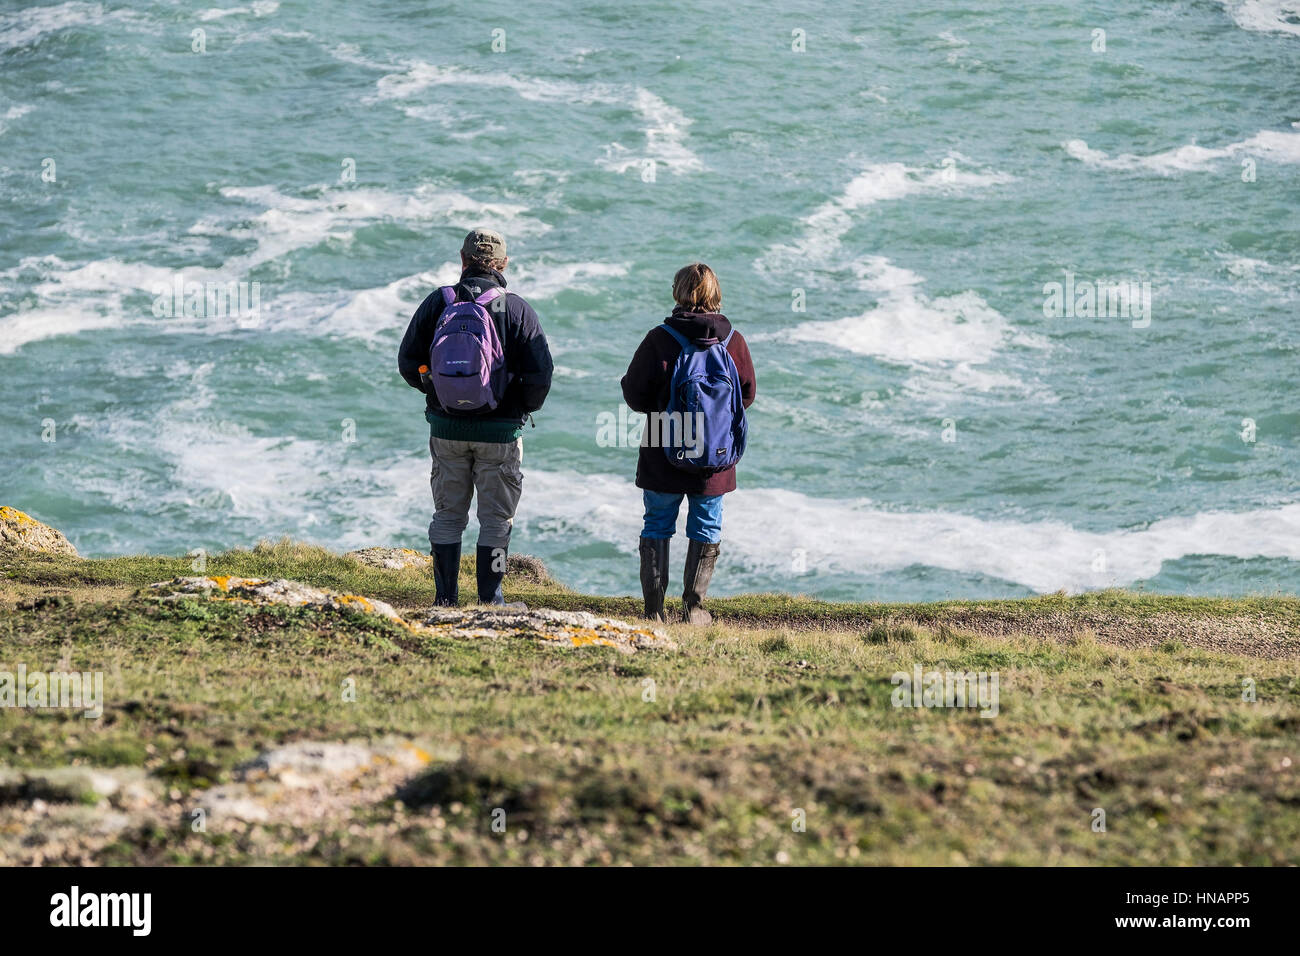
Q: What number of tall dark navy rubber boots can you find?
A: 2